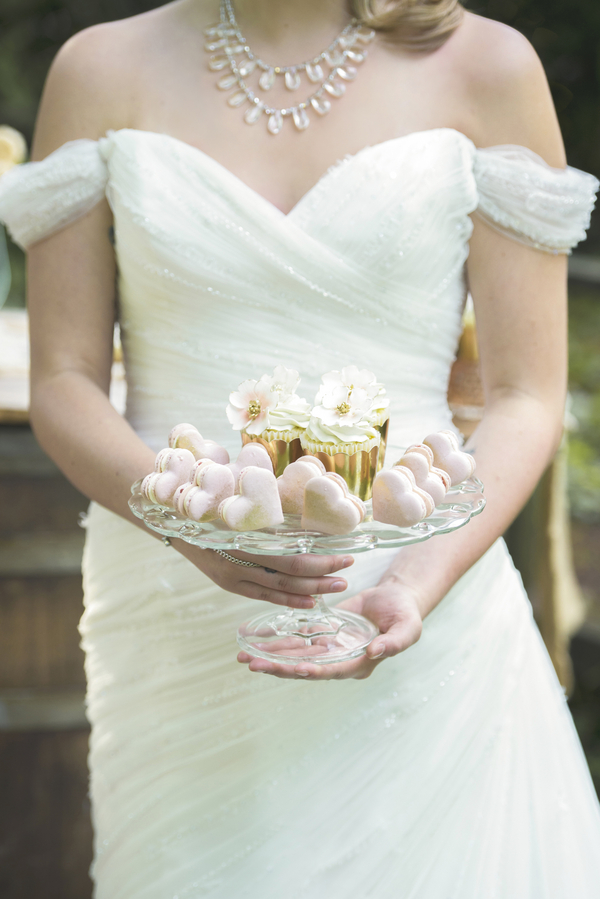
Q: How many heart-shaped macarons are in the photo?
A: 10